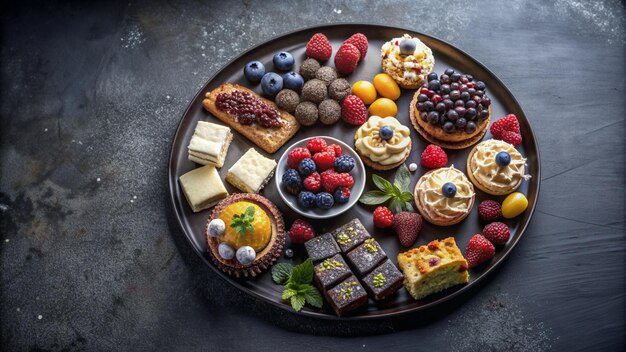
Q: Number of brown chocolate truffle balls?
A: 7